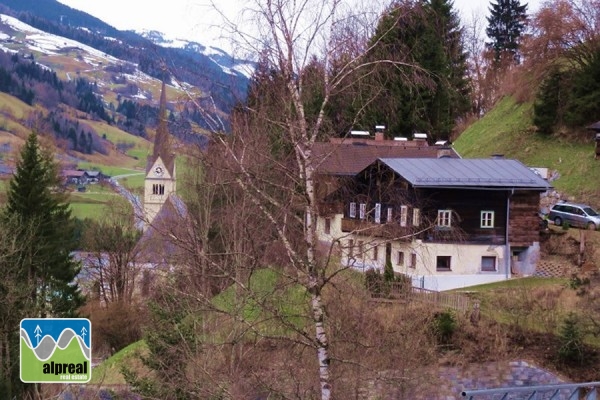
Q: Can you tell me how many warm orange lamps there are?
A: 0